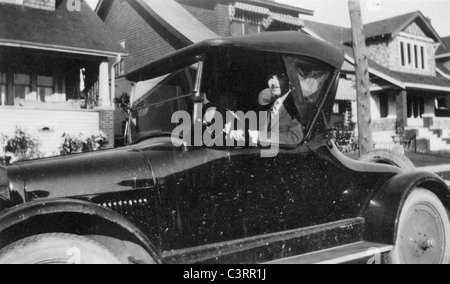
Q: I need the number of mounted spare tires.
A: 1